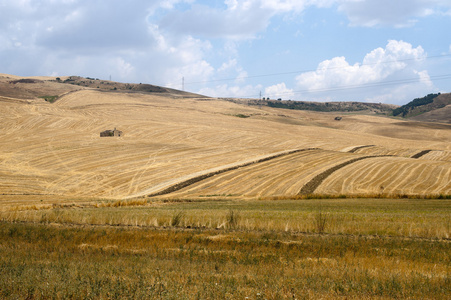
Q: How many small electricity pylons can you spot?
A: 3